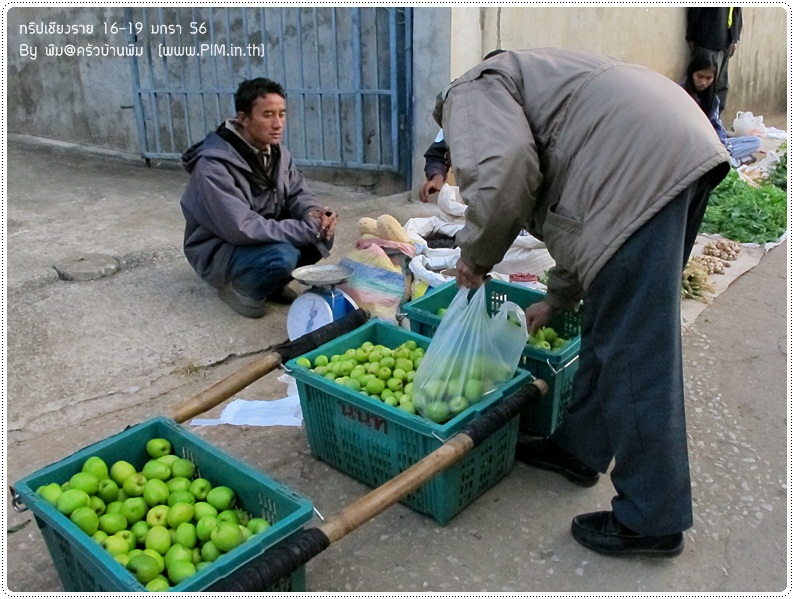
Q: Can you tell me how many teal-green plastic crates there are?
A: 3